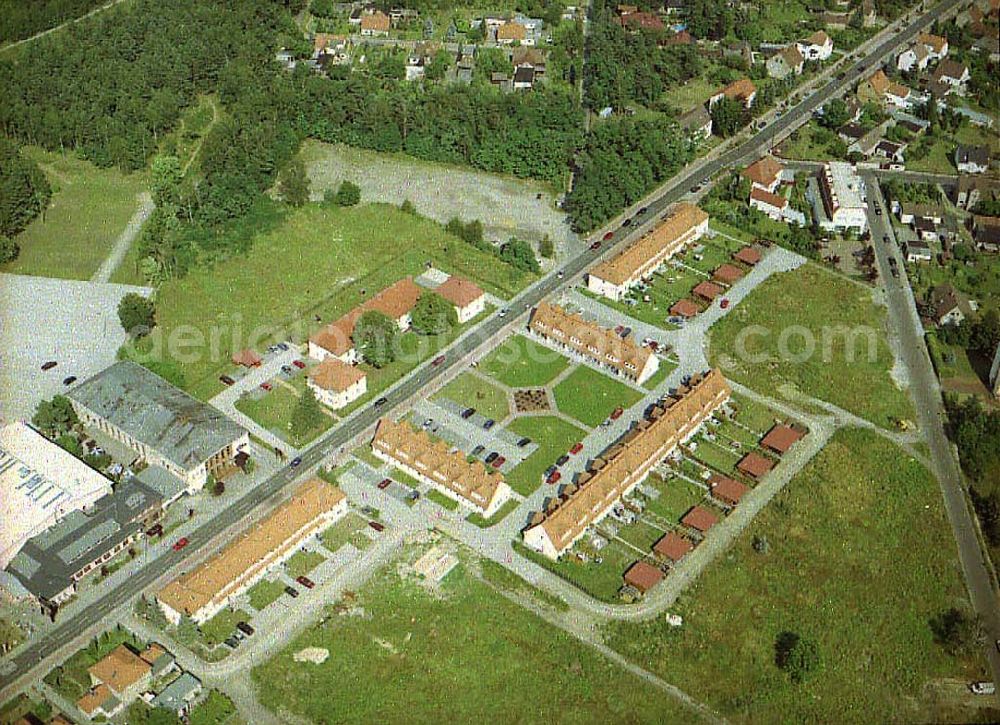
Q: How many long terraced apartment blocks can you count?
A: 5